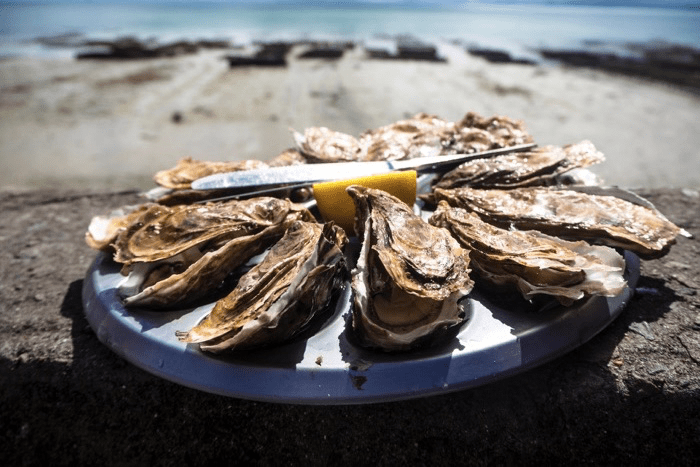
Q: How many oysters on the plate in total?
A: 12